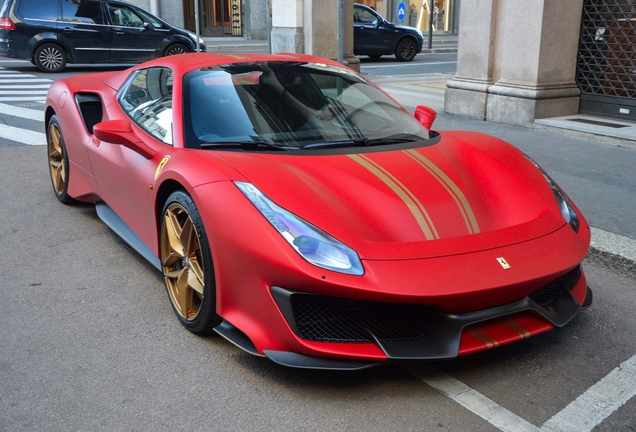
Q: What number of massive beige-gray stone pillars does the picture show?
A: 2